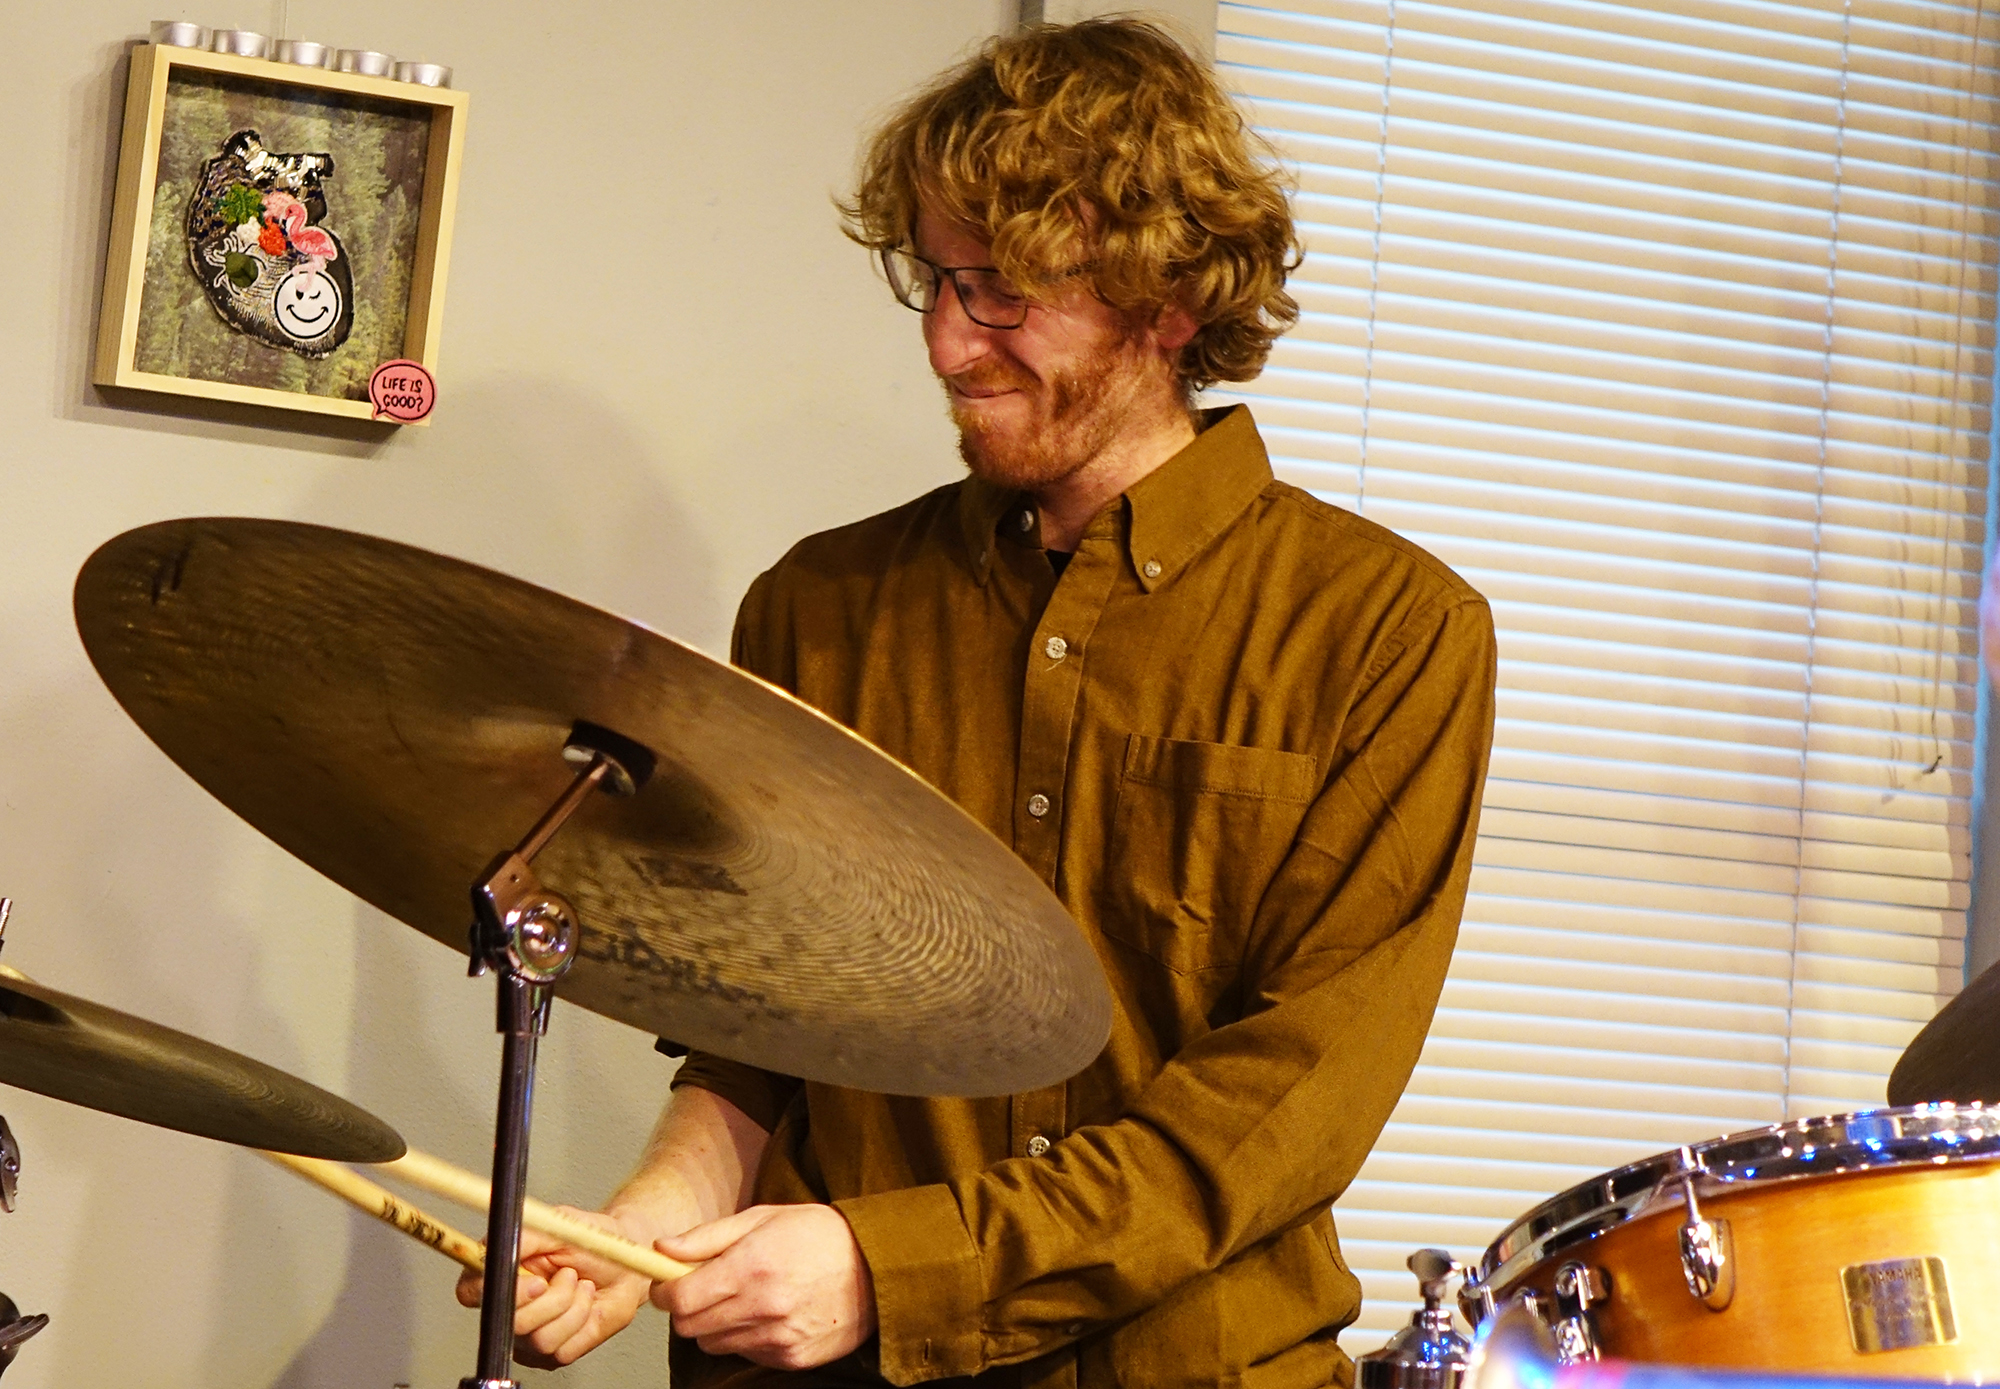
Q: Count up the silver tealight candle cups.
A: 5